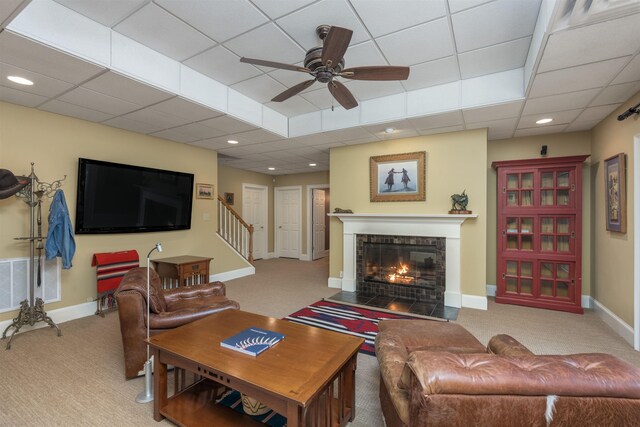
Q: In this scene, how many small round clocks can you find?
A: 0